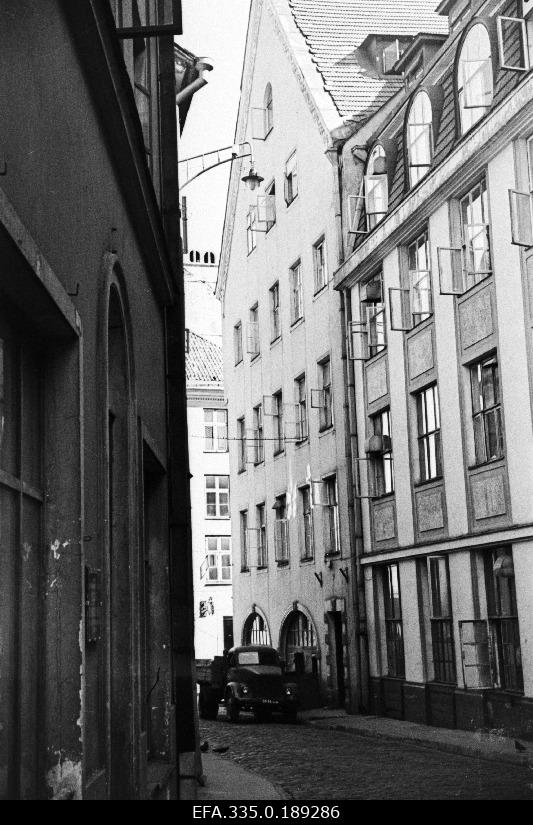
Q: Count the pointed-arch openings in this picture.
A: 2